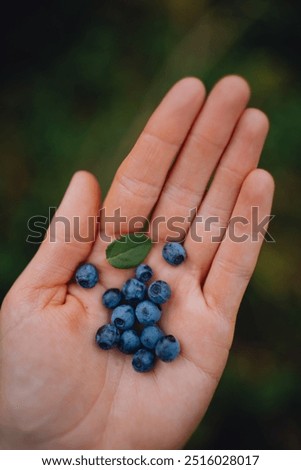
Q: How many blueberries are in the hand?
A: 13